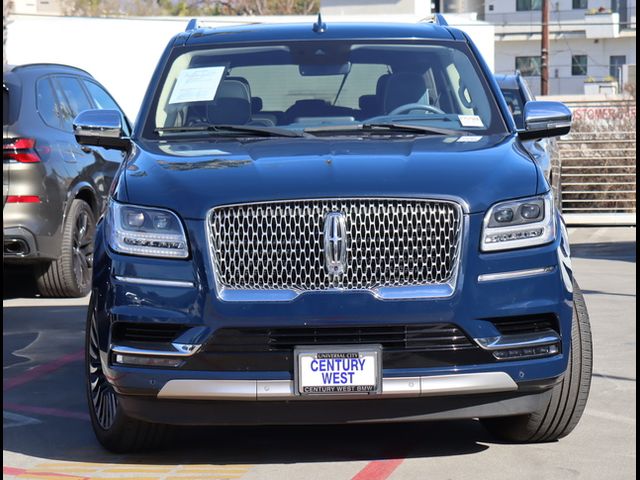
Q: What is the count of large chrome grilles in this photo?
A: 1